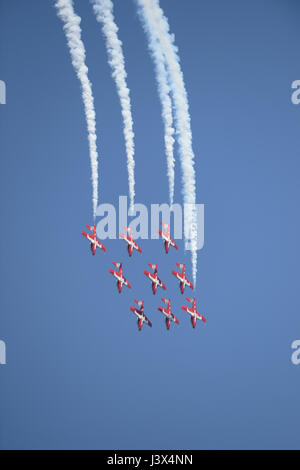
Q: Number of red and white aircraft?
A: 9